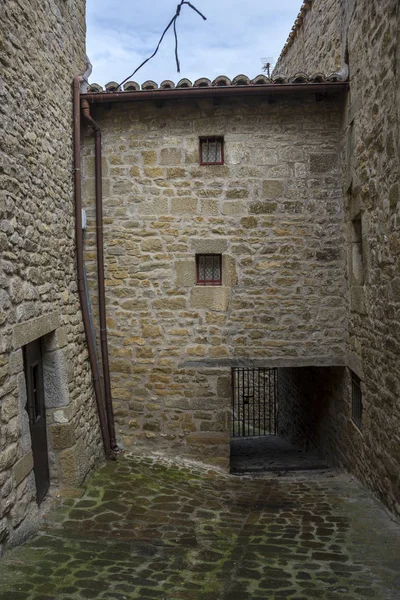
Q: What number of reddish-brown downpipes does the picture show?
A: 2